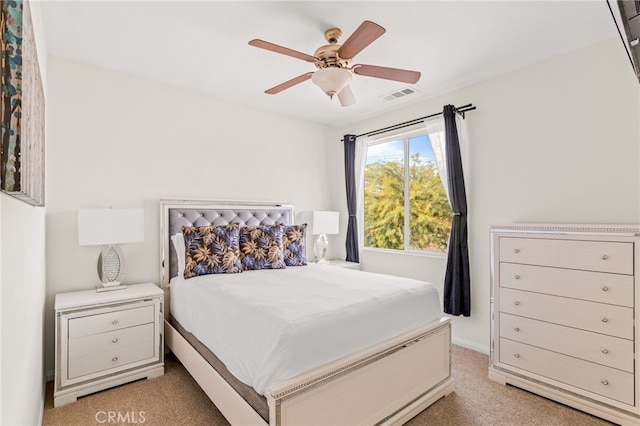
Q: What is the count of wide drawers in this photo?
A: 5